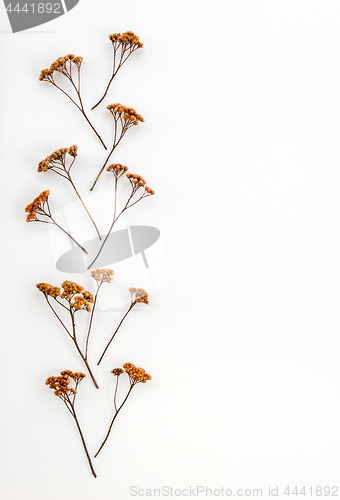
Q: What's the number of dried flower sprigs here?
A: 10